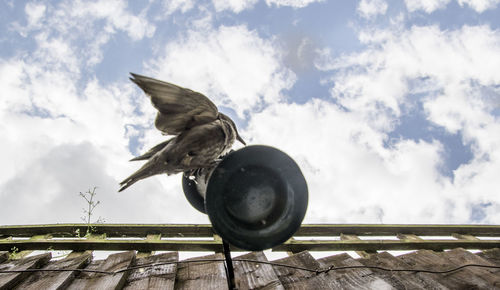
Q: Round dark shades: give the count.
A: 2